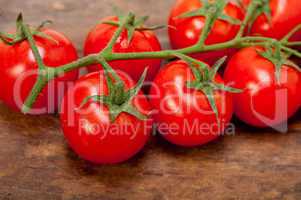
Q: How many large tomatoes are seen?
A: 7